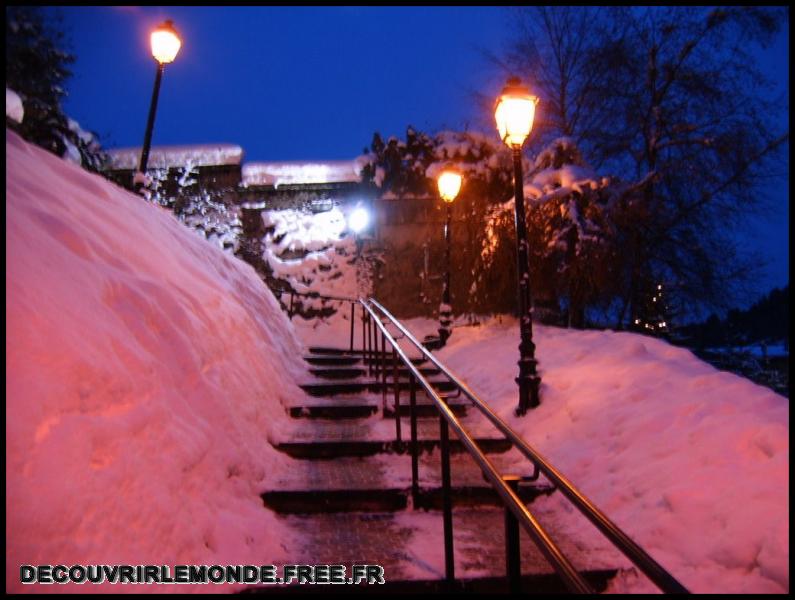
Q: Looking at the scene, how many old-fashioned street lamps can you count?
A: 3